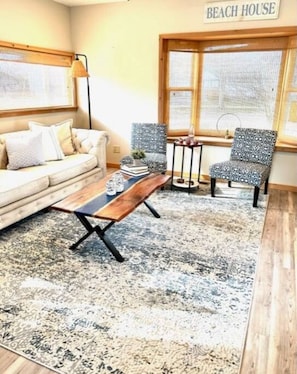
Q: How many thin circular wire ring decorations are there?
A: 1